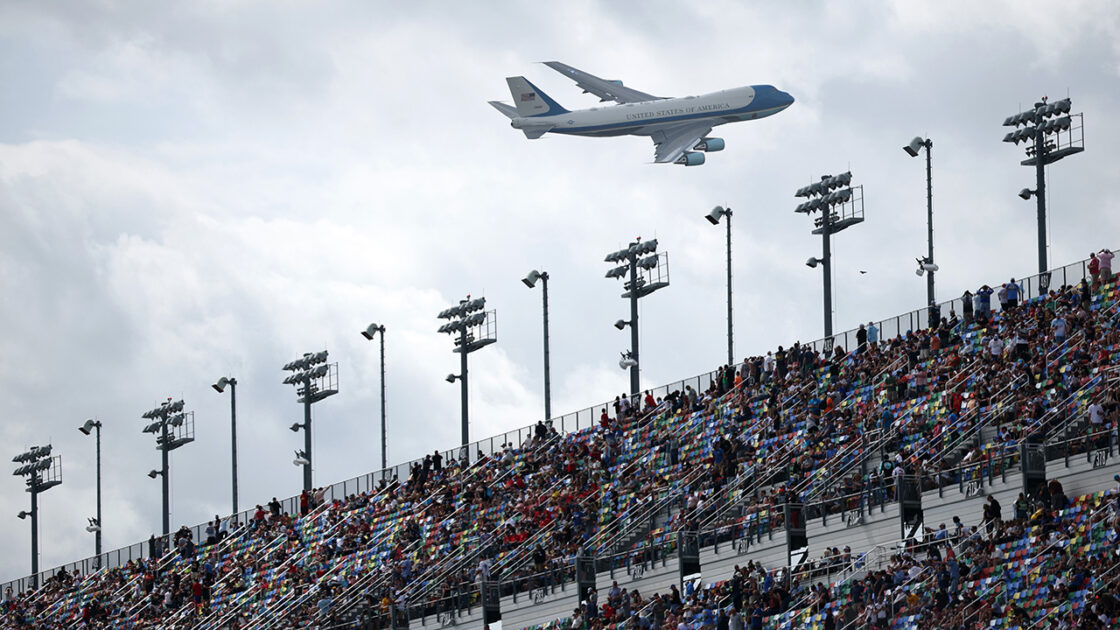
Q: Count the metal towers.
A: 13